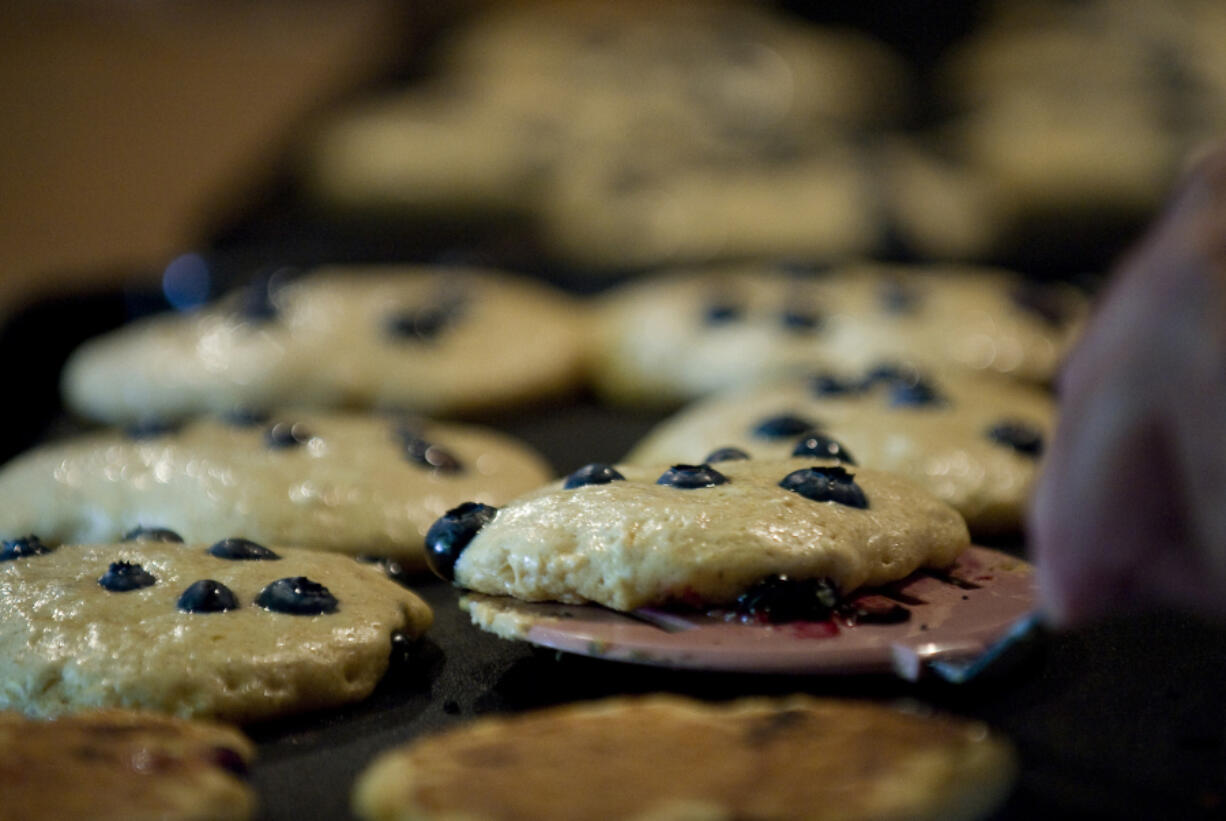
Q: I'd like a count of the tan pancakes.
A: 6